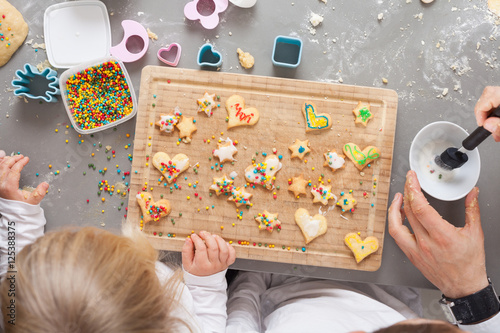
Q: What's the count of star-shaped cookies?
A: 13